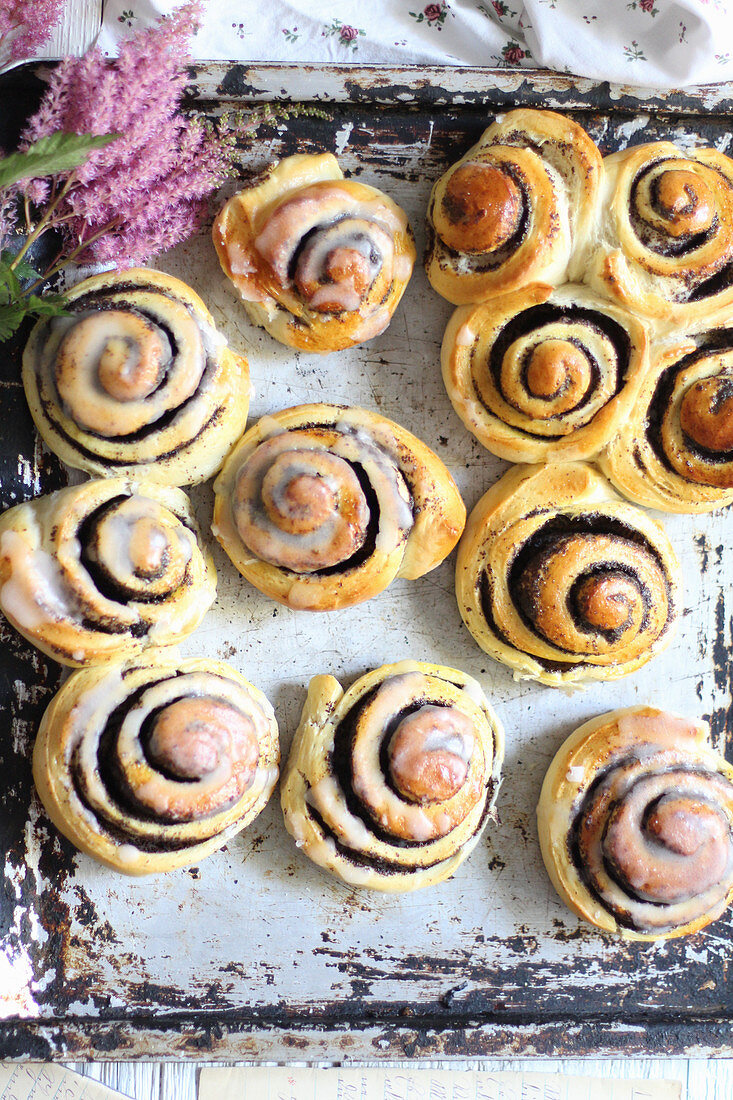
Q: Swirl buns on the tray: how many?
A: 12